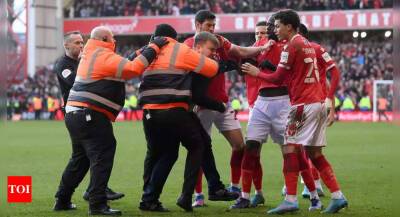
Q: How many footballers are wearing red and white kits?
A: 5